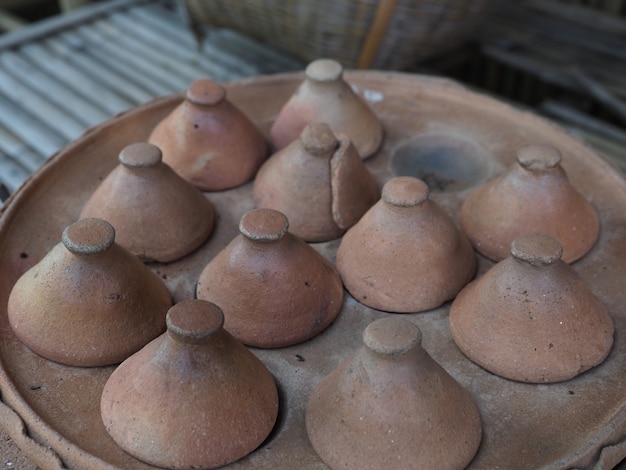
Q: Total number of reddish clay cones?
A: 11